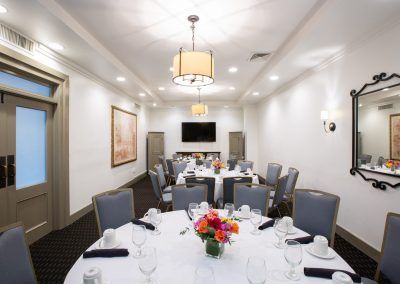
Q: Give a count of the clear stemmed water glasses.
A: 10